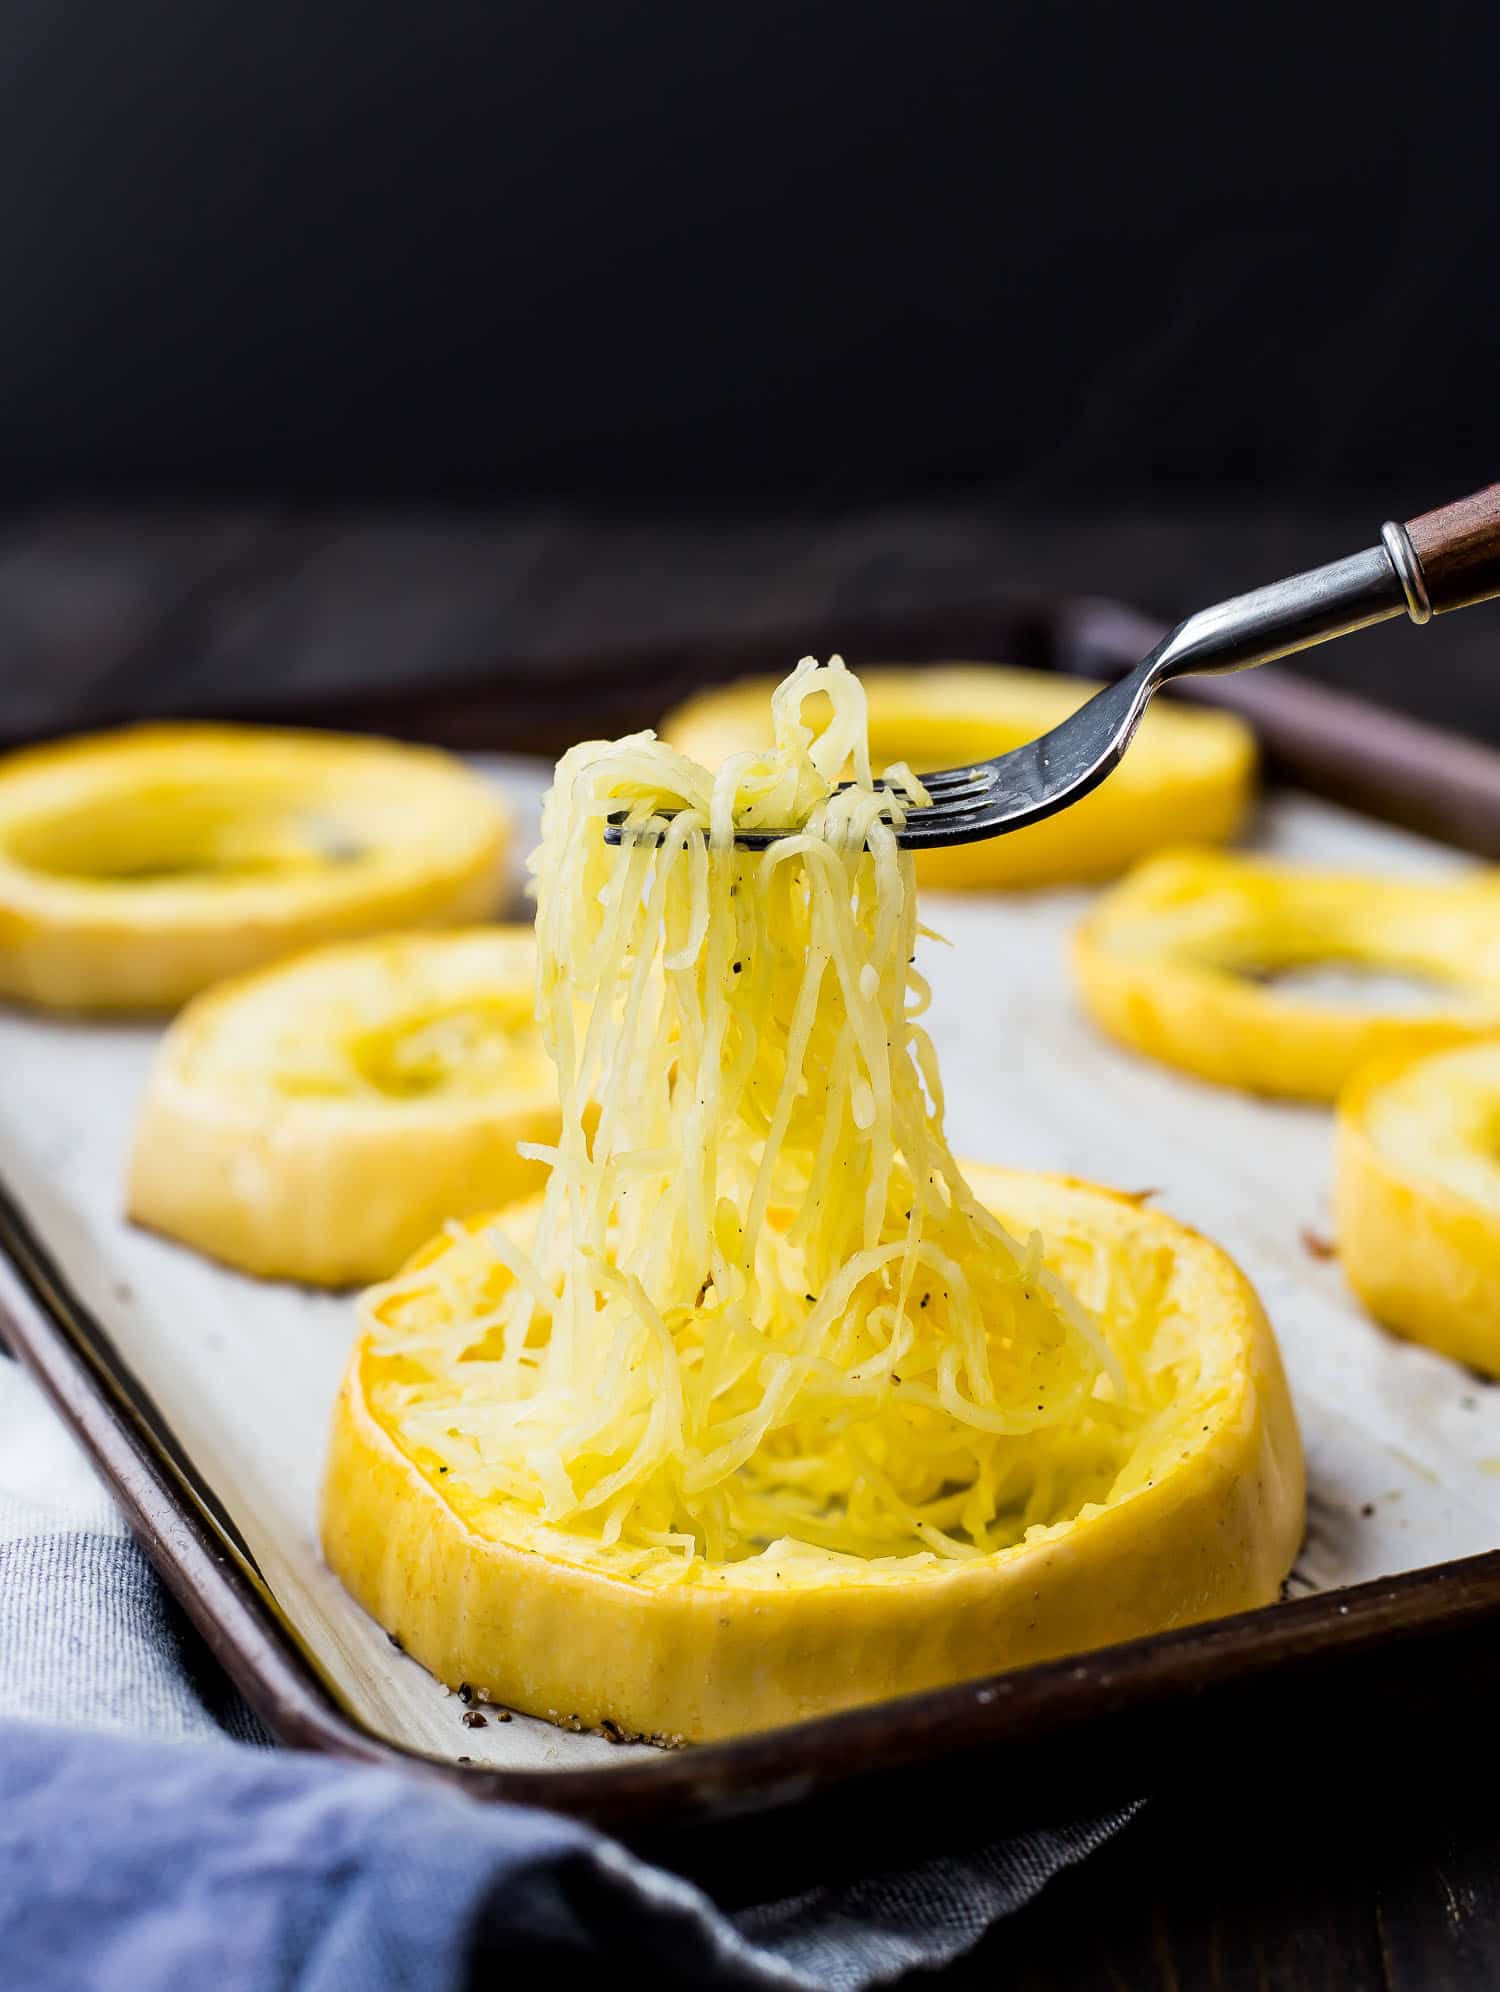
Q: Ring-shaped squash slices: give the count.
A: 6